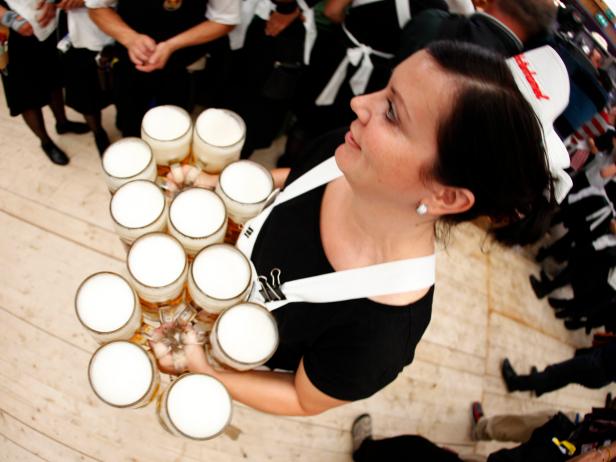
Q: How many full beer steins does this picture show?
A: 12